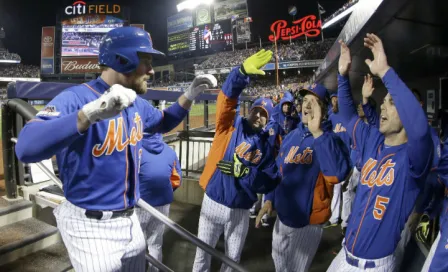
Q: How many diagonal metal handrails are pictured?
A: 2